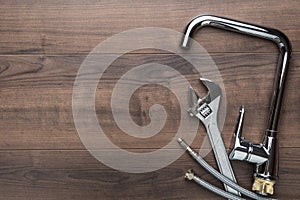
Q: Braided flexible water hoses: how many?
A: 2